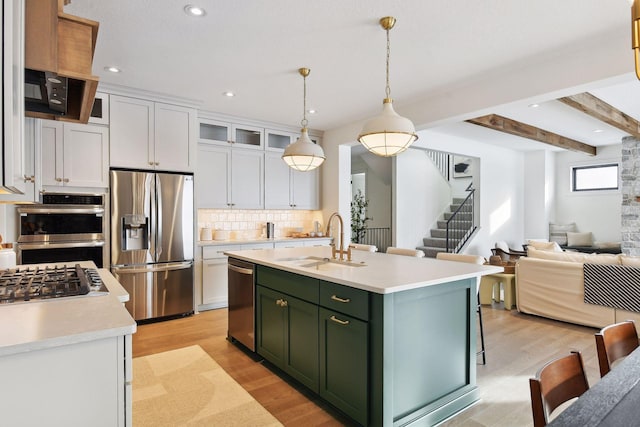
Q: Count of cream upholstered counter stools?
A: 3